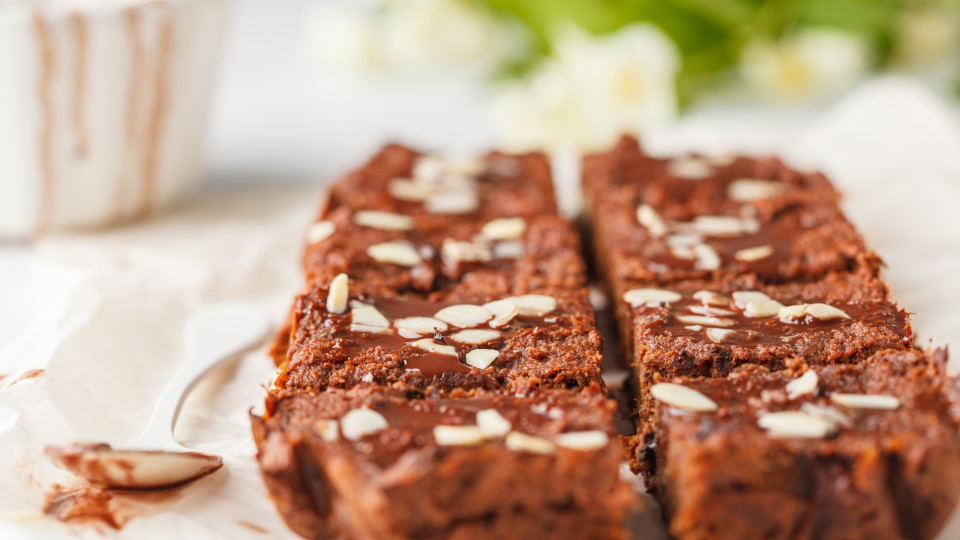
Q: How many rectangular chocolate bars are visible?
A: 8